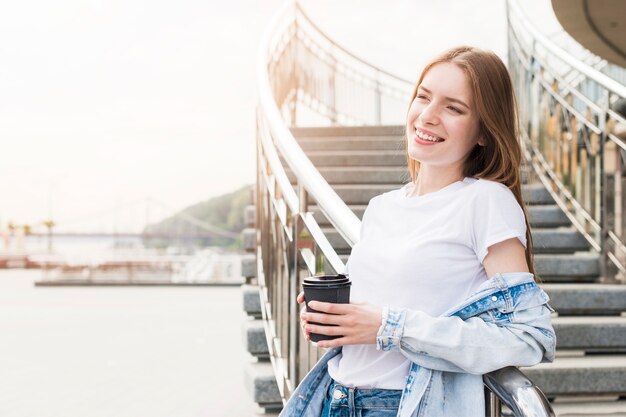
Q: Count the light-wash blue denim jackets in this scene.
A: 1